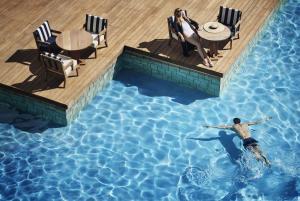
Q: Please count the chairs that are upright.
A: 5